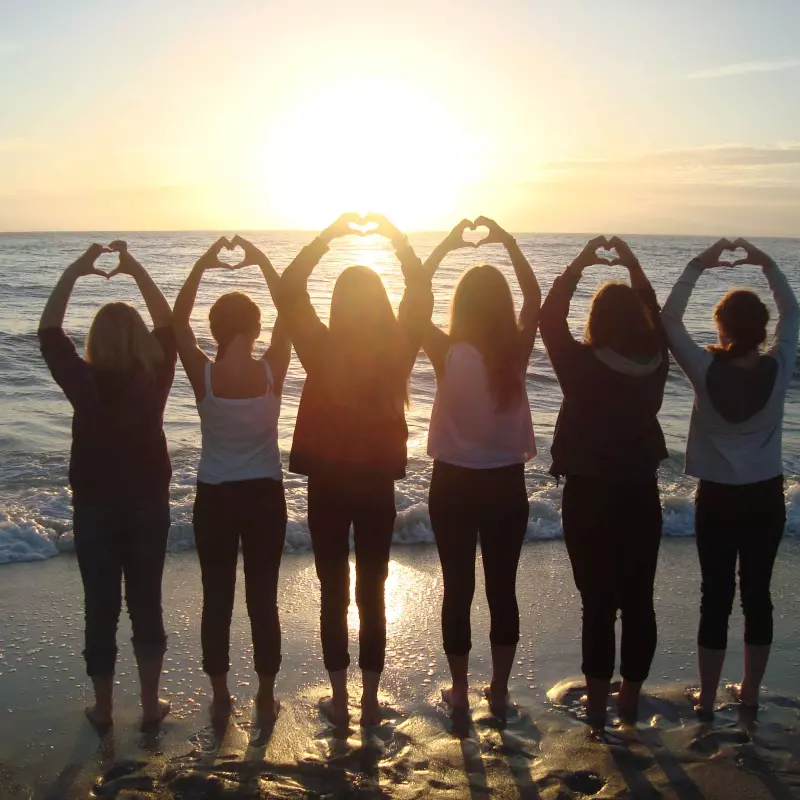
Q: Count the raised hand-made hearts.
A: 6